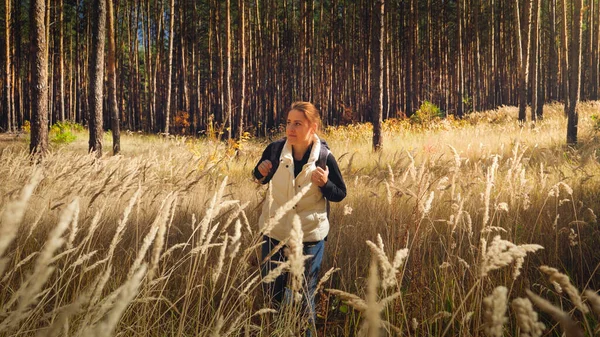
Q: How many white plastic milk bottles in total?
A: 0